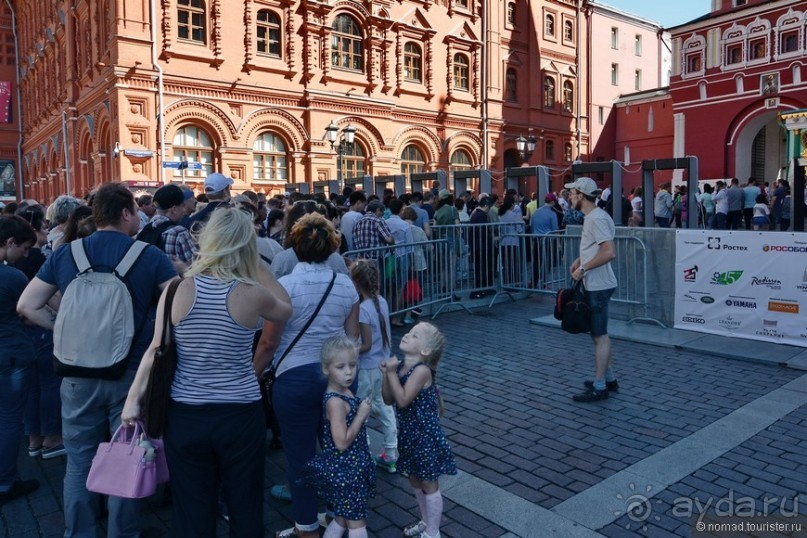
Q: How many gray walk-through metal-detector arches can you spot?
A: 9